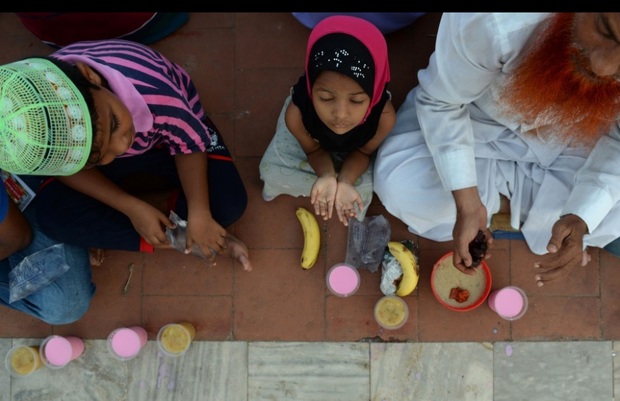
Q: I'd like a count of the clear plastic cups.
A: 7